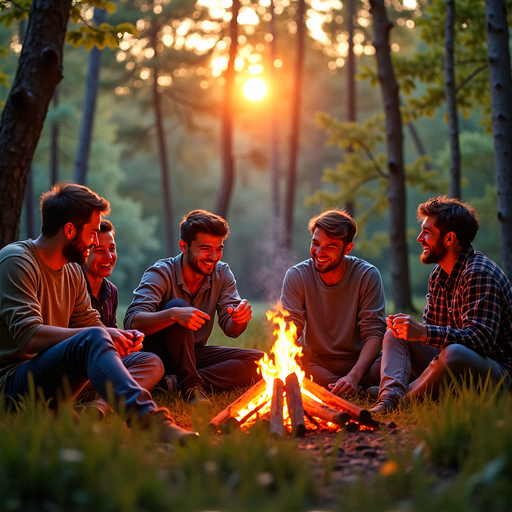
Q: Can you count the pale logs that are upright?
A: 2